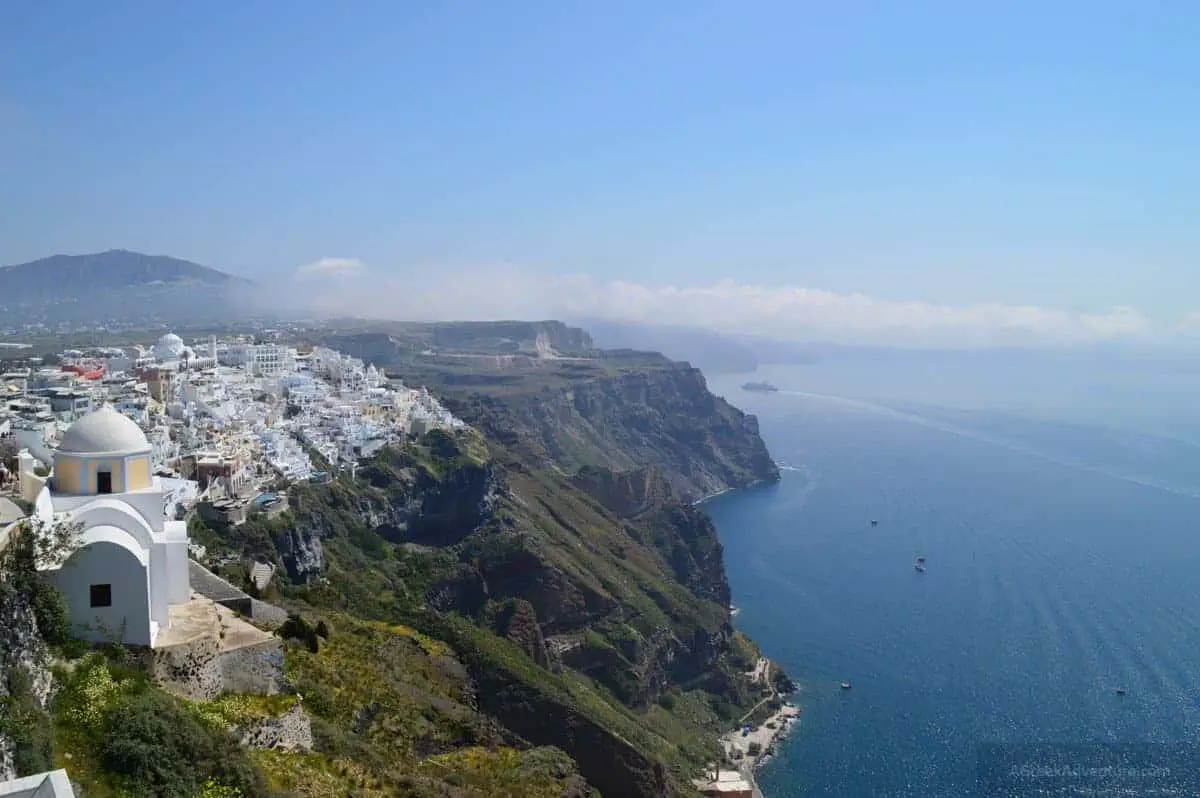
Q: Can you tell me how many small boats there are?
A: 4